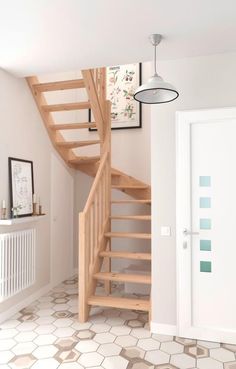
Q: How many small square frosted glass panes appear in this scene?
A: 5